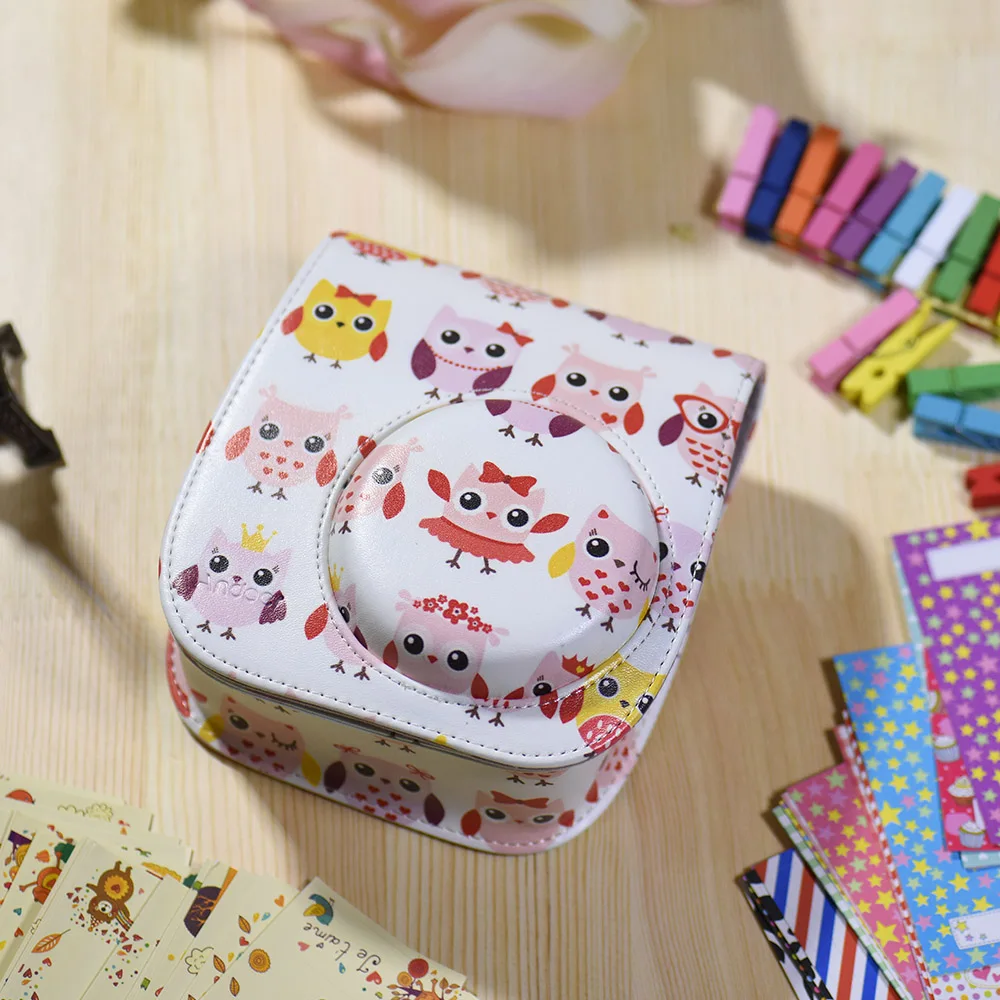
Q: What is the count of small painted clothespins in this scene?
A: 14